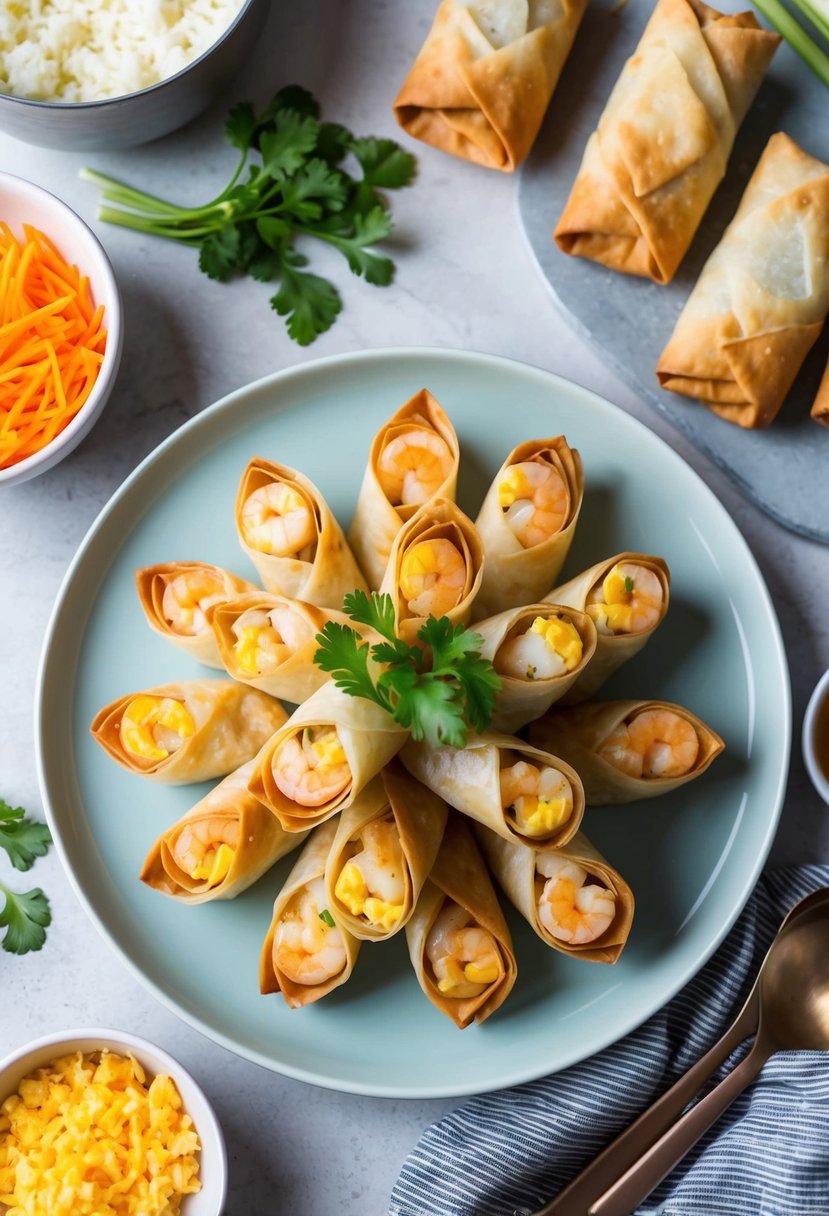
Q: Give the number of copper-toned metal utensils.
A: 2